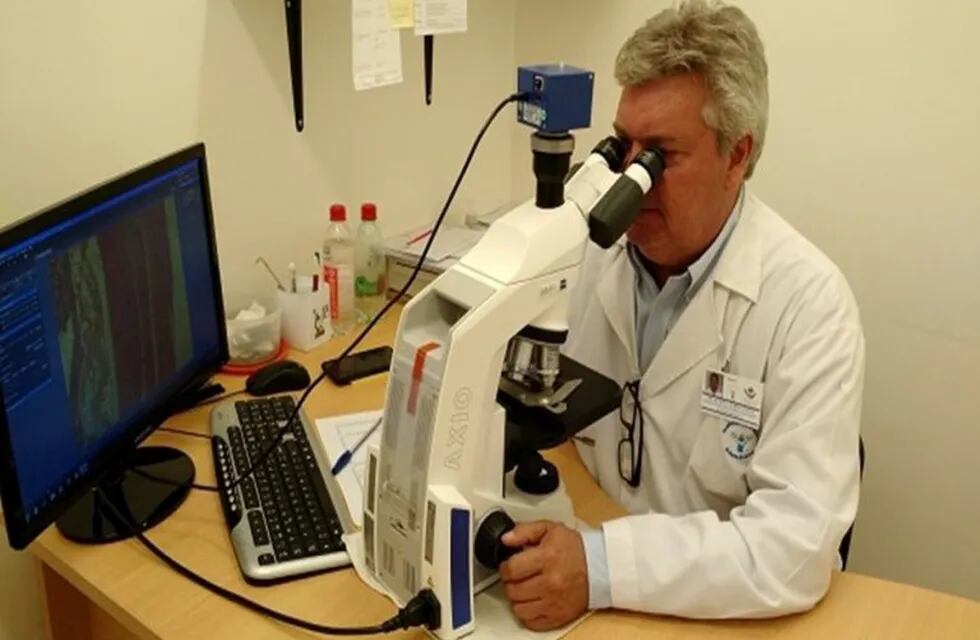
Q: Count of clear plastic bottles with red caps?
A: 2